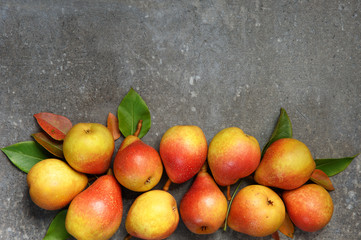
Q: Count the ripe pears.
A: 11